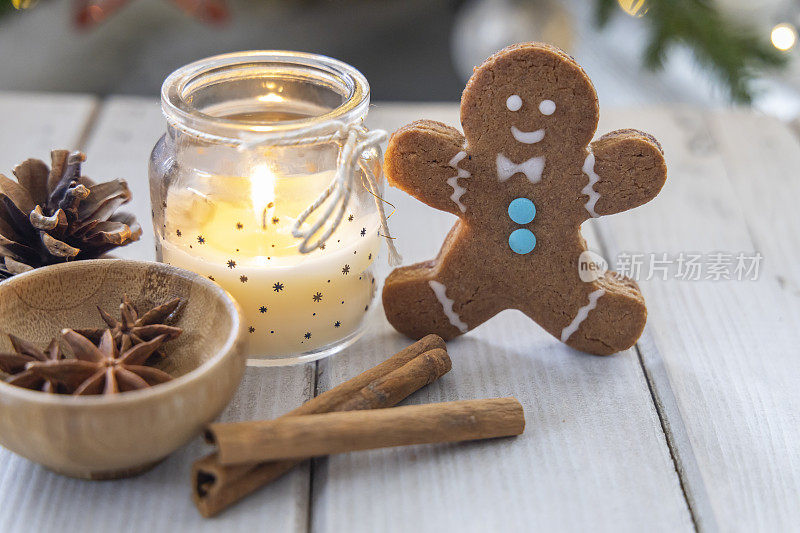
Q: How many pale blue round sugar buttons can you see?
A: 2